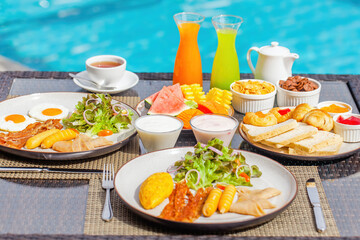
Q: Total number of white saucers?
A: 1